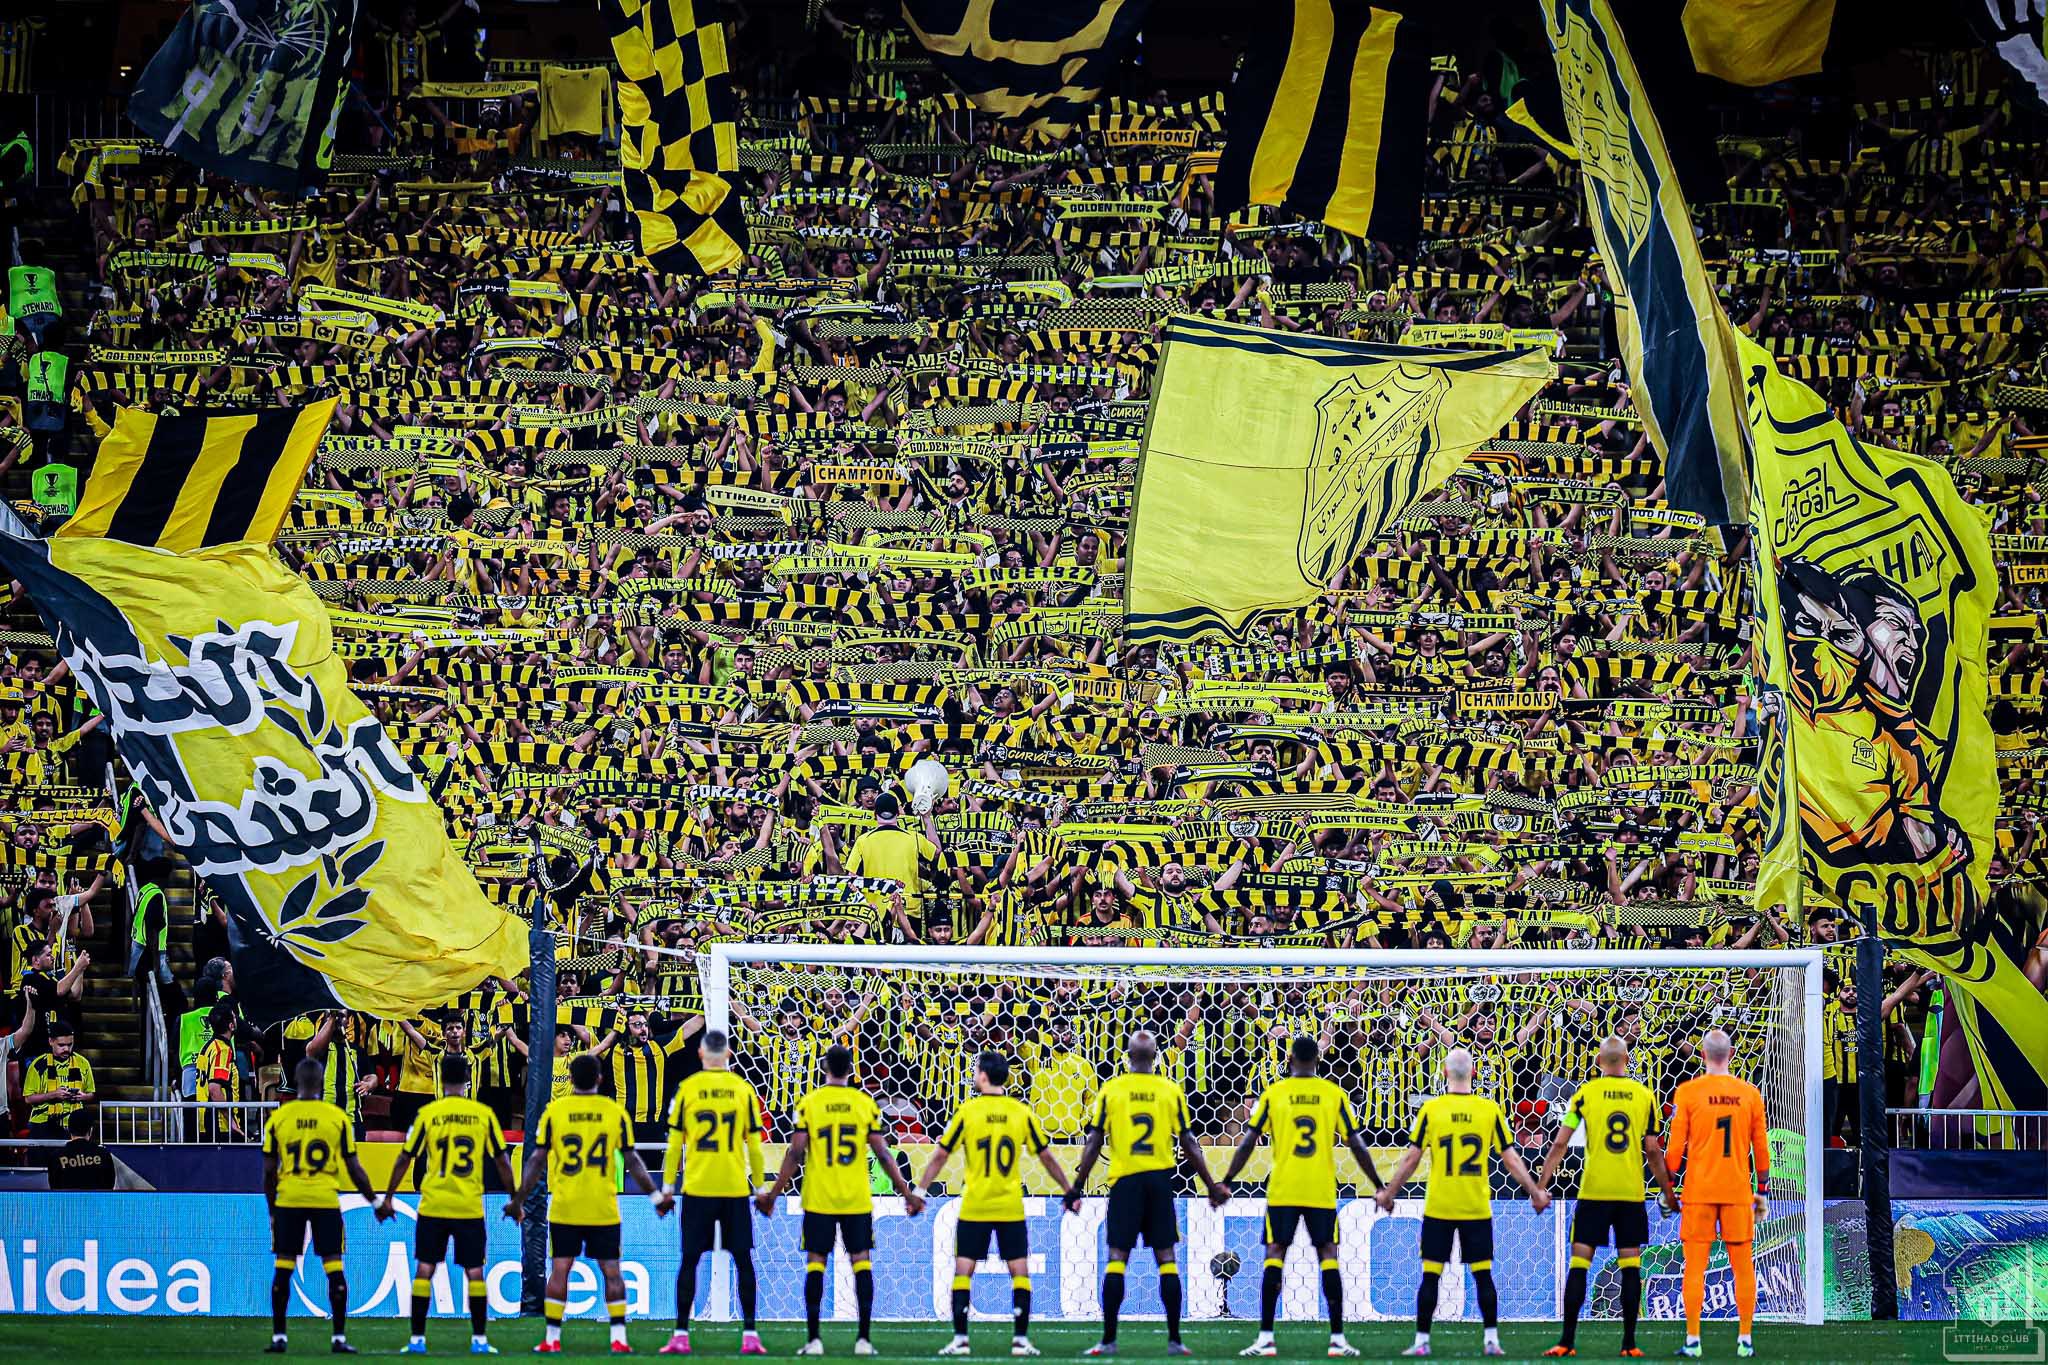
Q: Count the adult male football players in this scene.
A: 11